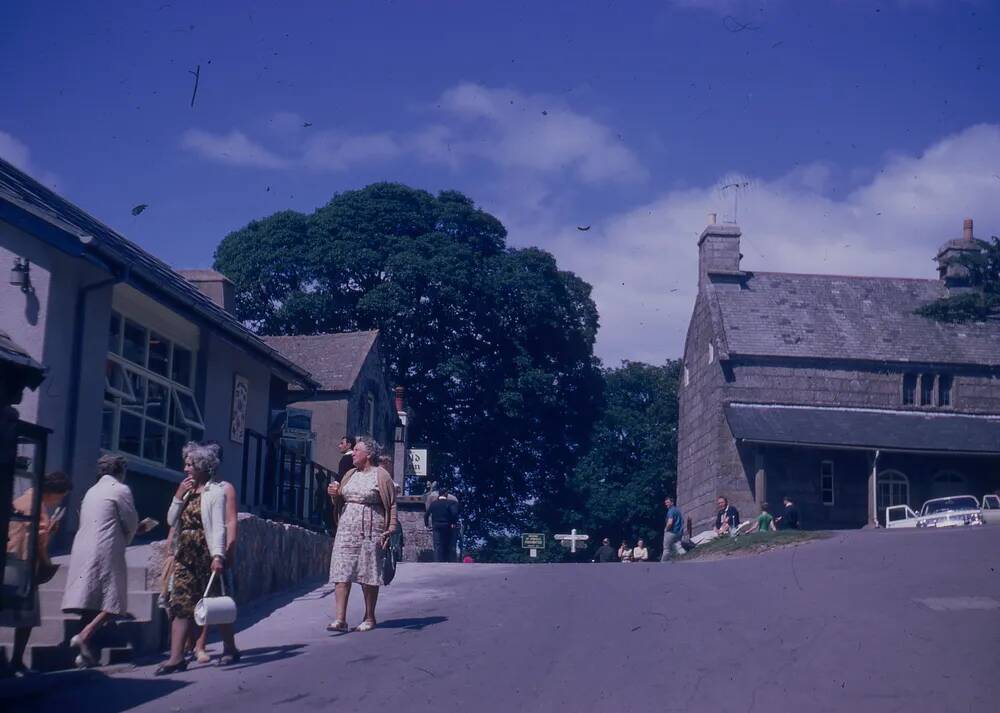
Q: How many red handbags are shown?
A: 0